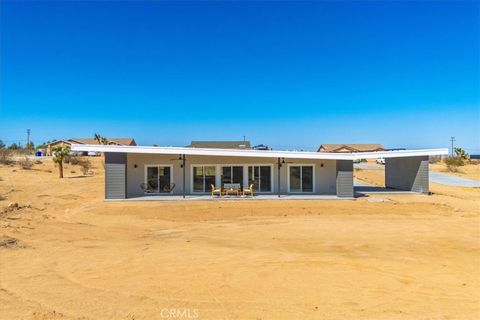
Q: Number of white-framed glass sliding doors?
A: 5